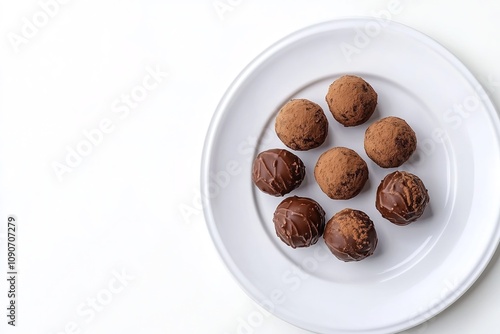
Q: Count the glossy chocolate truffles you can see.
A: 4